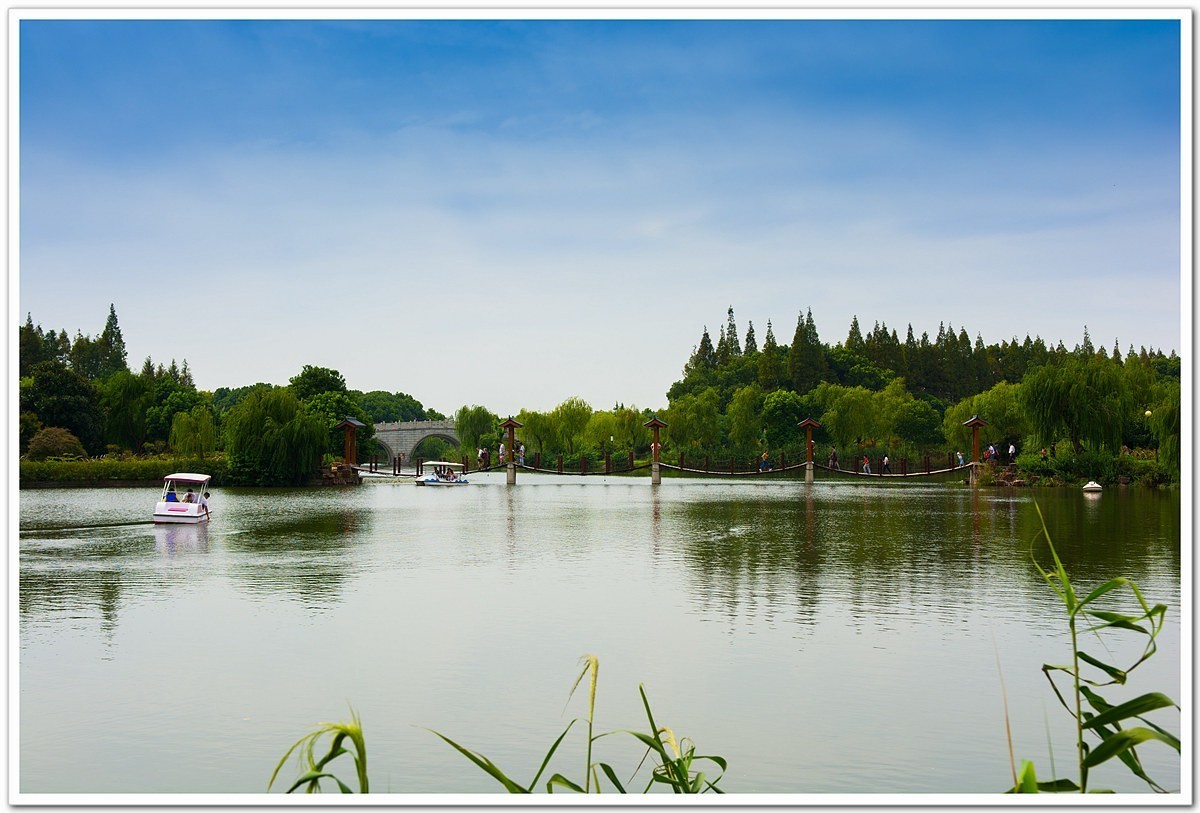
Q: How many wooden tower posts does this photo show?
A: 5